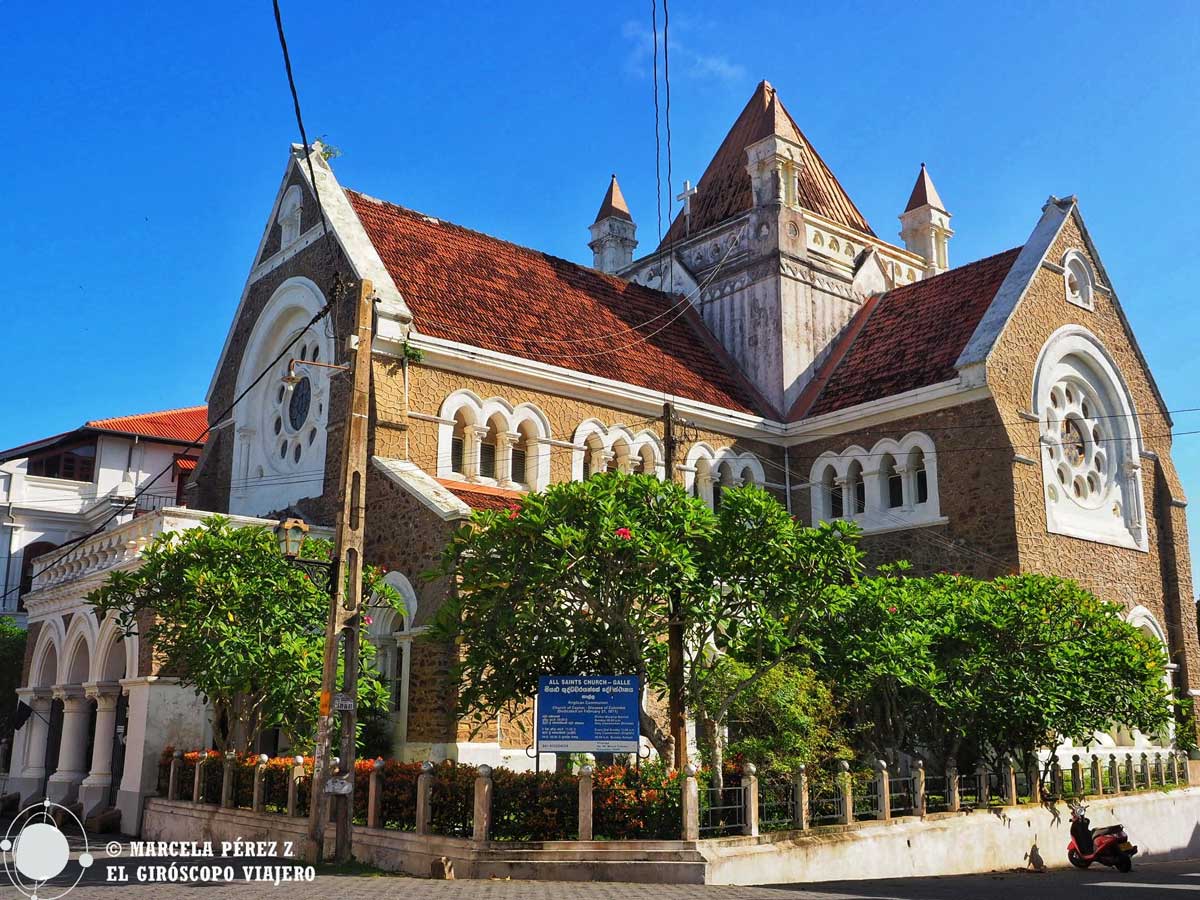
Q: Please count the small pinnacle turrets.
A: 3